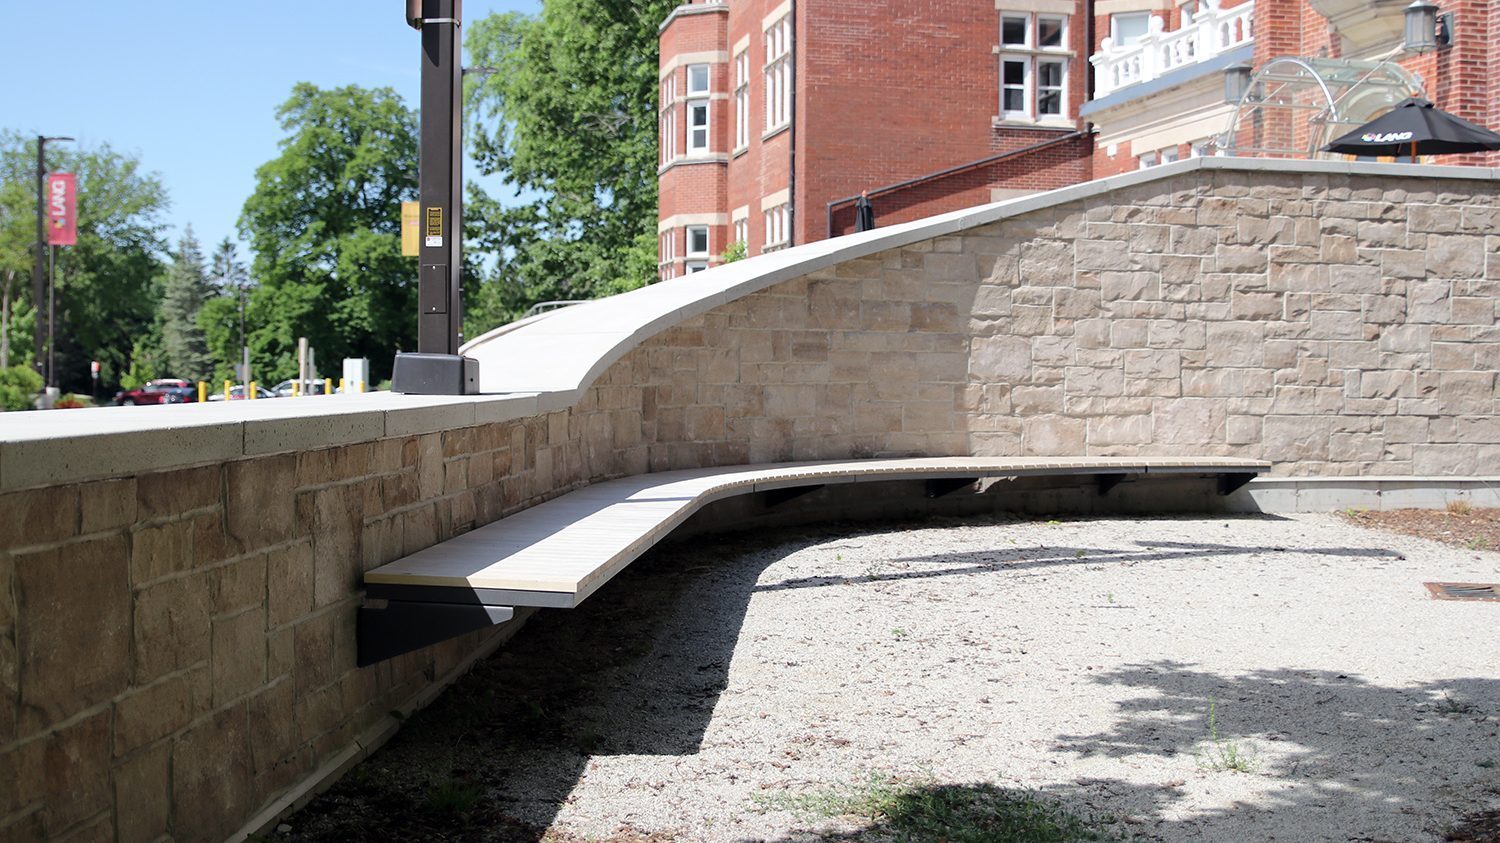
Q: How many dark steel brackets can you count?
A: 5